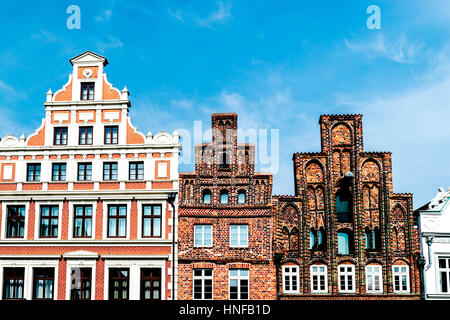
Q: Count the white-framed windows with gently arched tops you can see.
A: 5